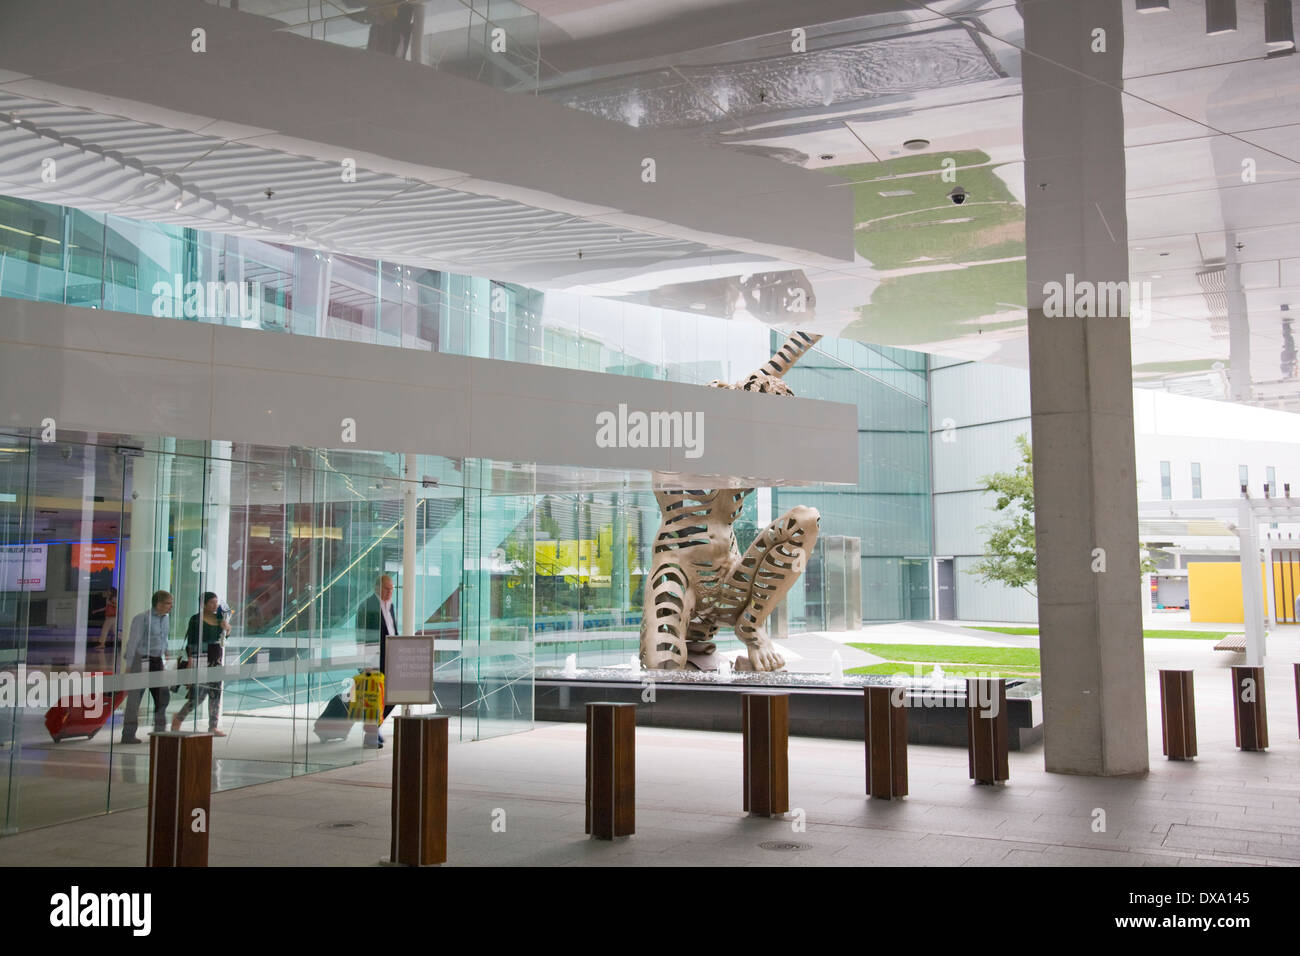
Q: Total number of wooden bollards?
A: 9